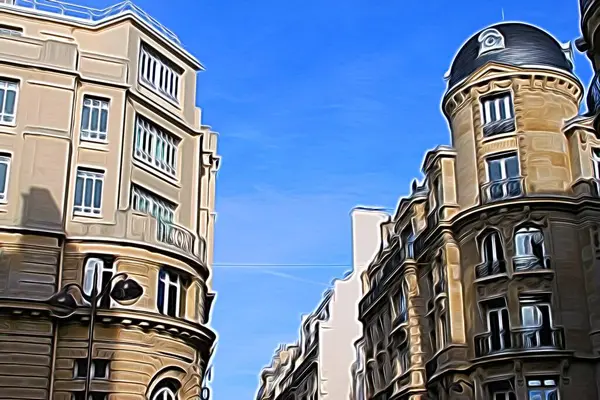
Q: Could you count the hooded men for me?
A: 0